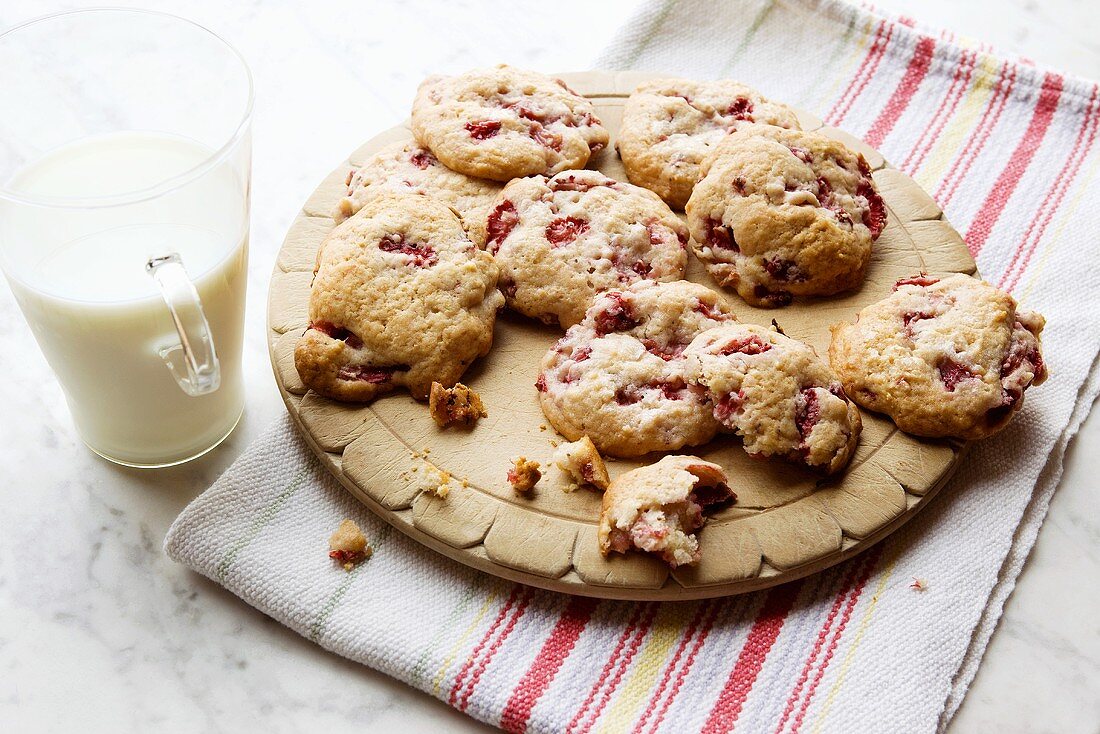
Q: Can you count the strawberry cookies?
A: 9